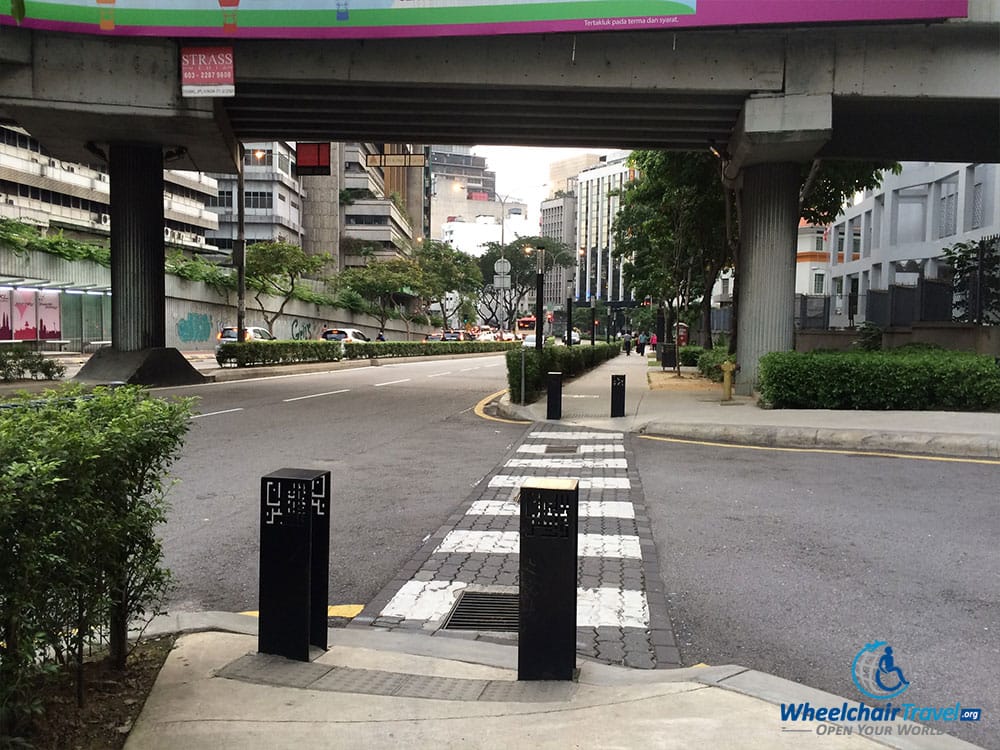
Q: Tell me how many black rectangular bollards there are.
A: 4